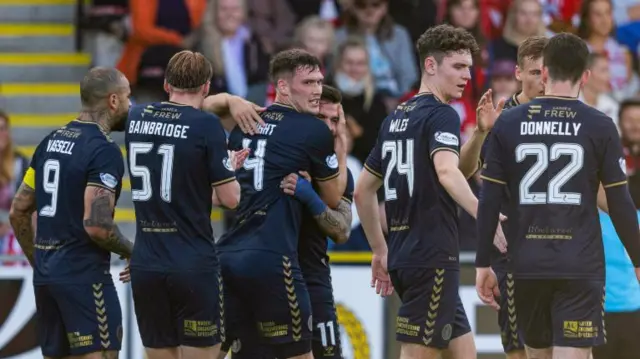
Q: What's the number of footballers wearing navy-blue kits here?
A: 7